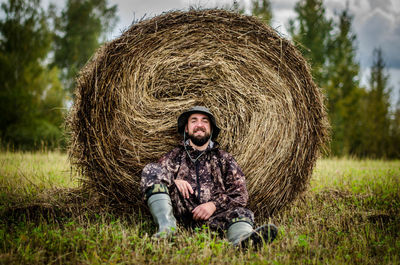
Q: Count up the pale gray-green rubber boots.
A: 2